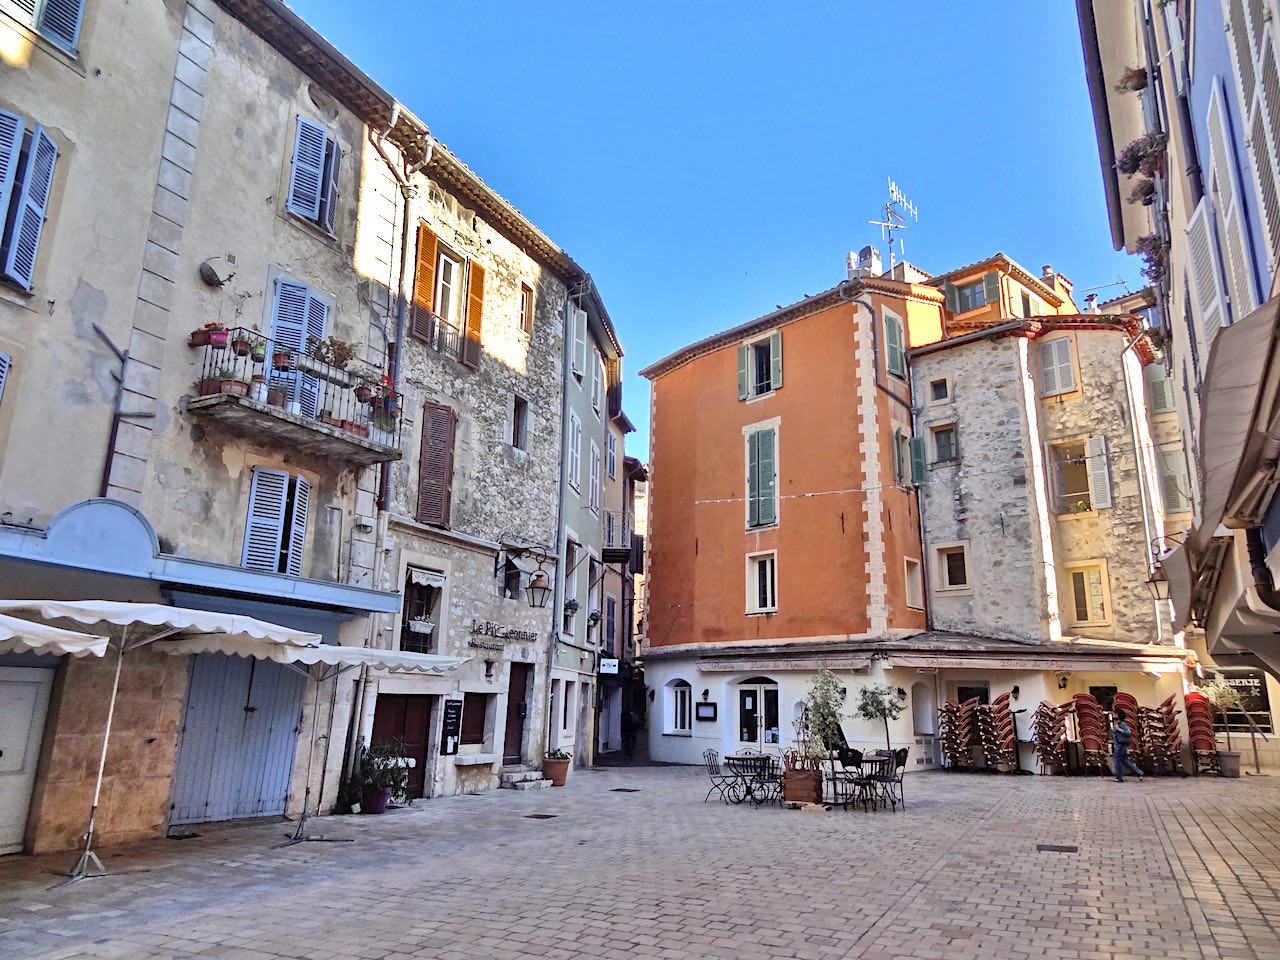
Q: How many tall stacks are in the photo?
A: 7